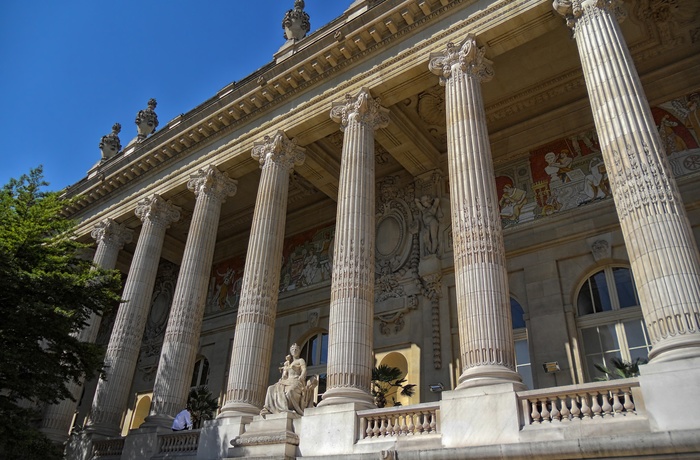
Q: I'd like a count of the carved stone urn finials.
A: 3